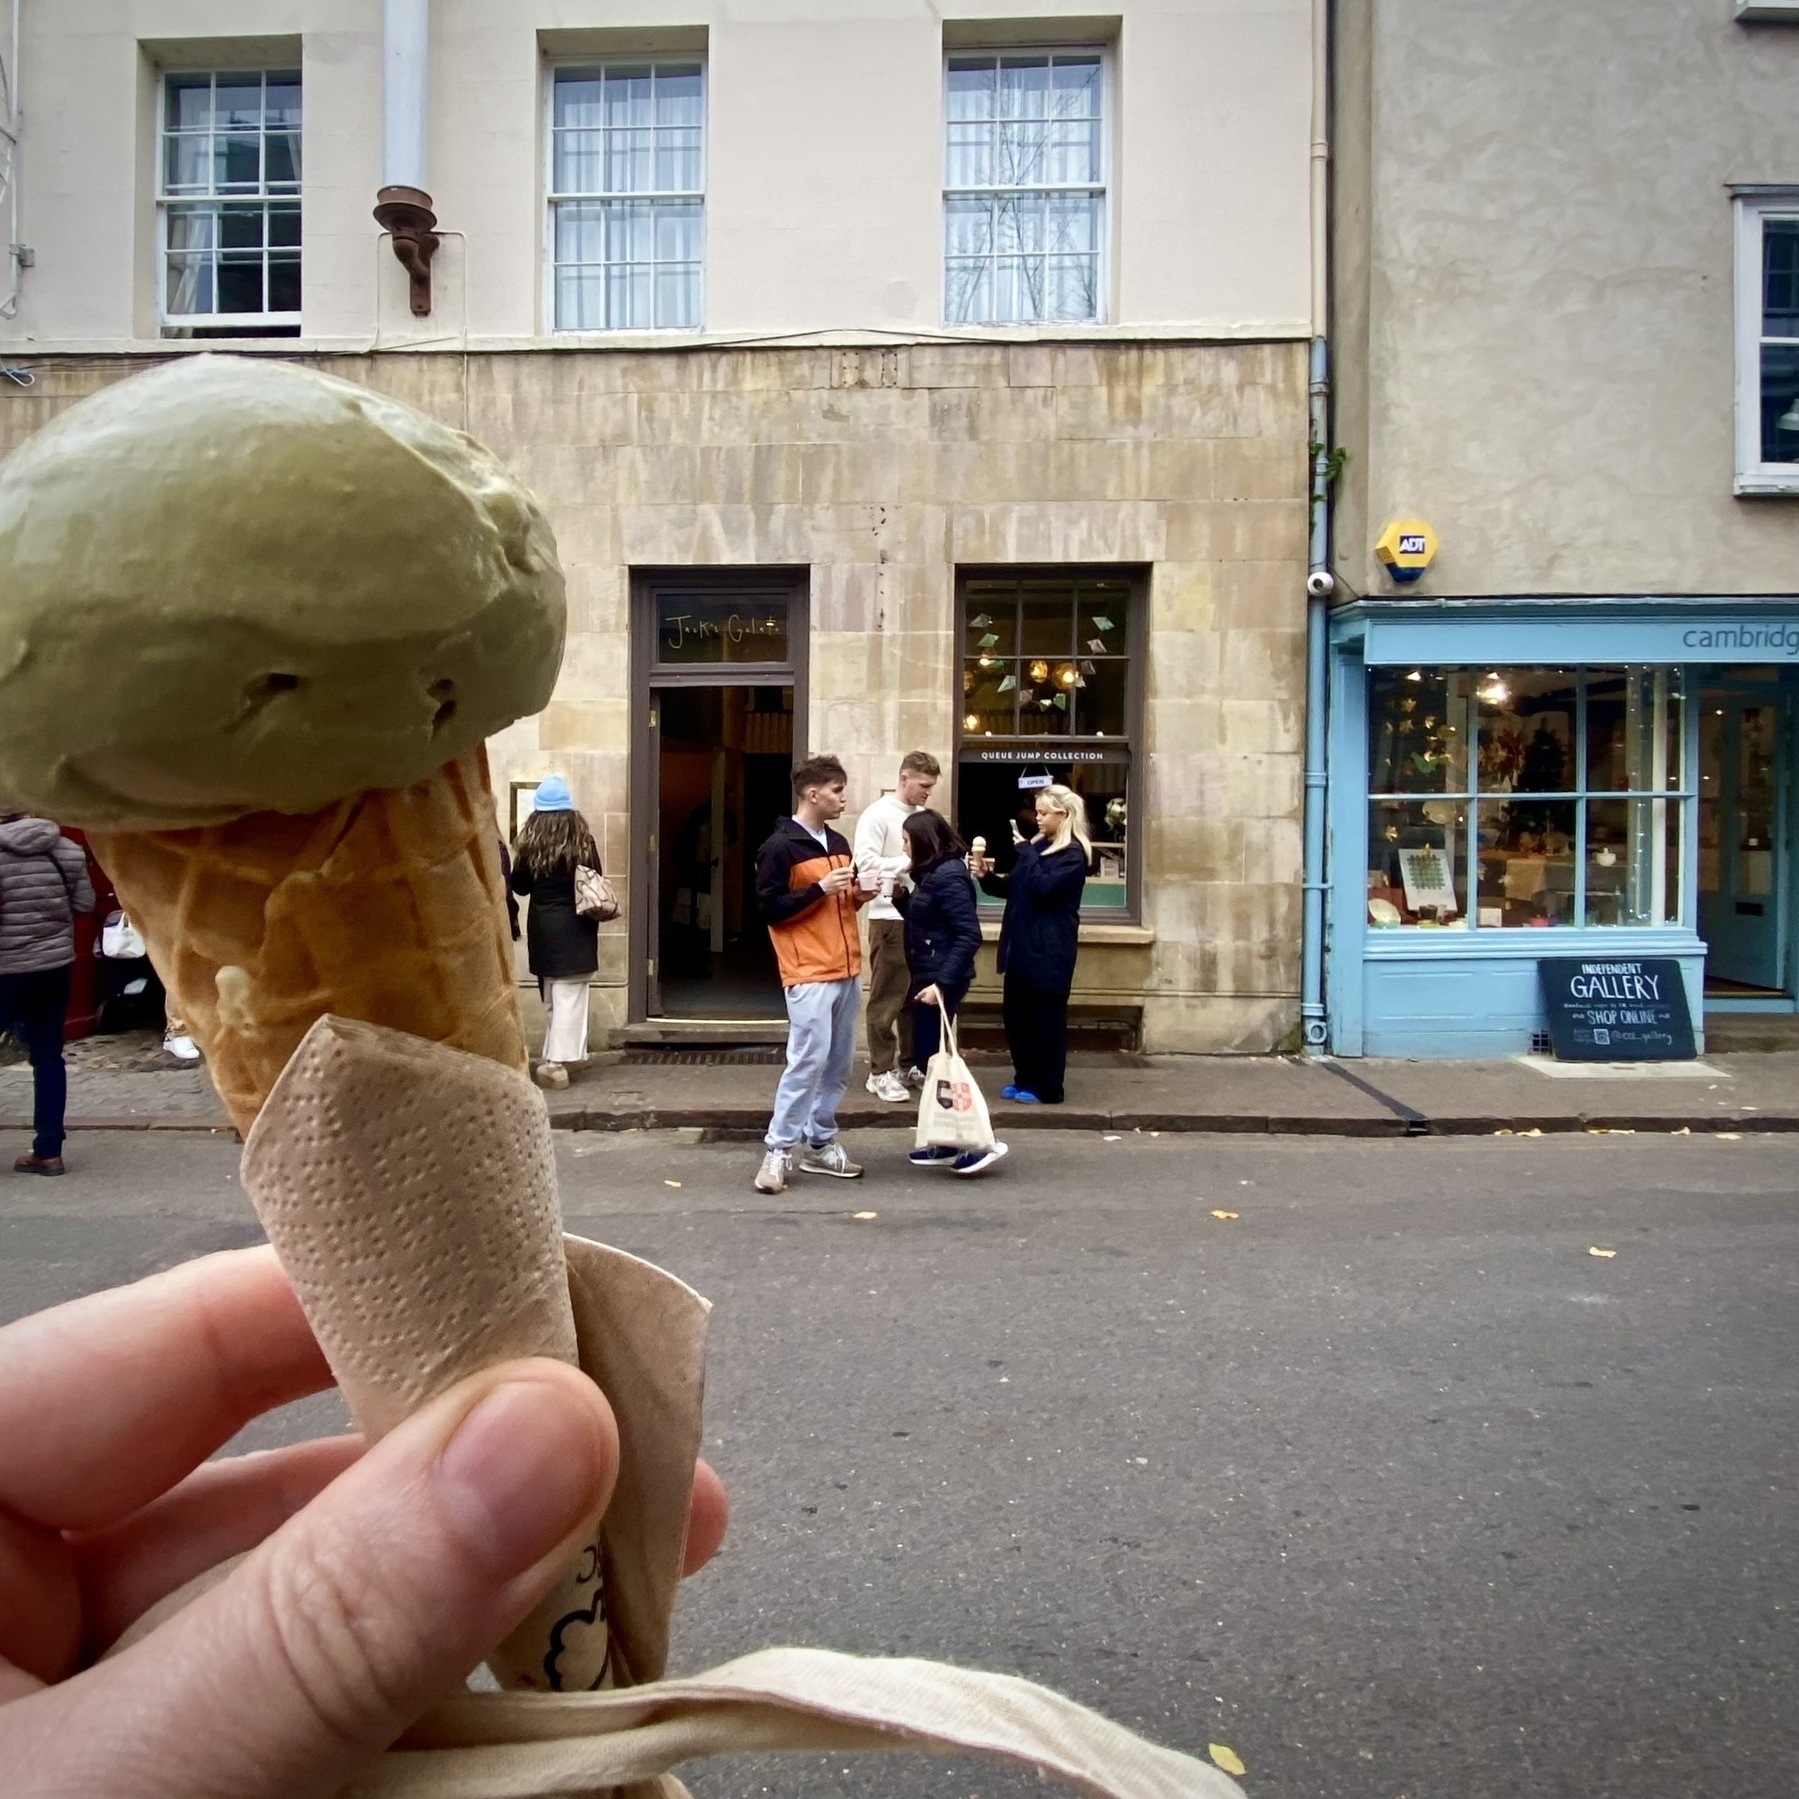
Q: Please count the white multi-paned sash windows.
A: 3